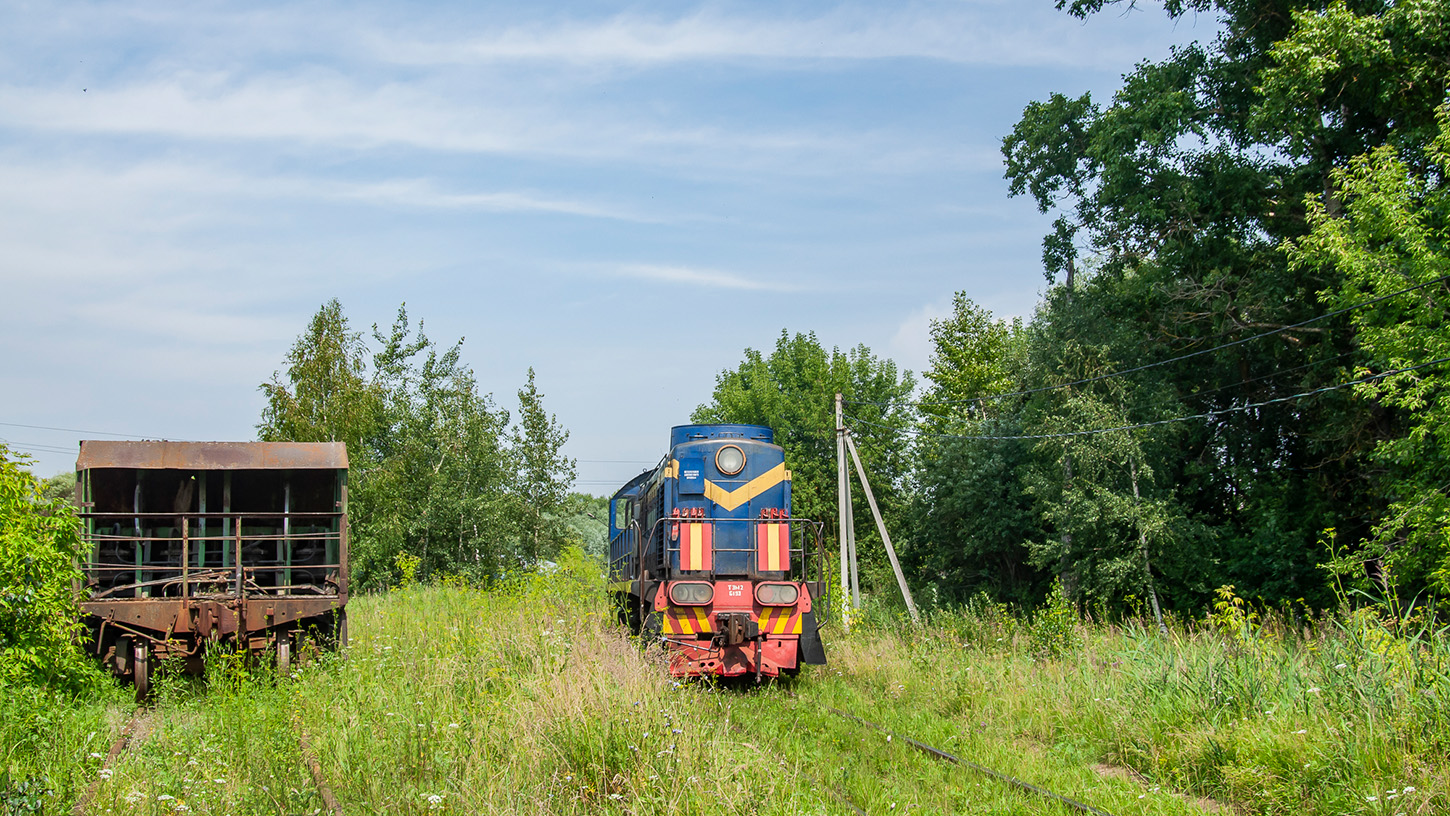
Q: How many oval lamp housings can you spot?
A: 2